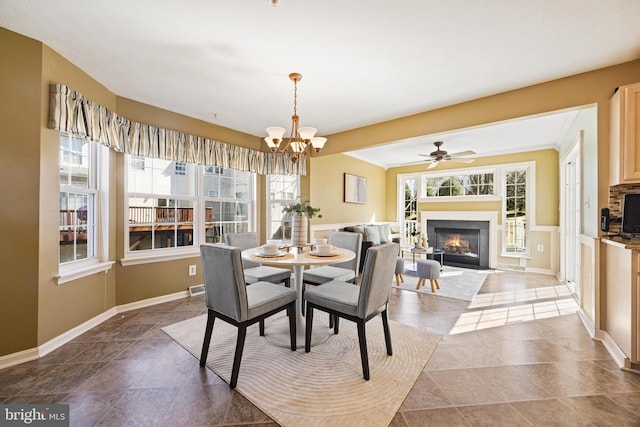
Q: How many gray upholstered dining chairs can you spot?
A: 4